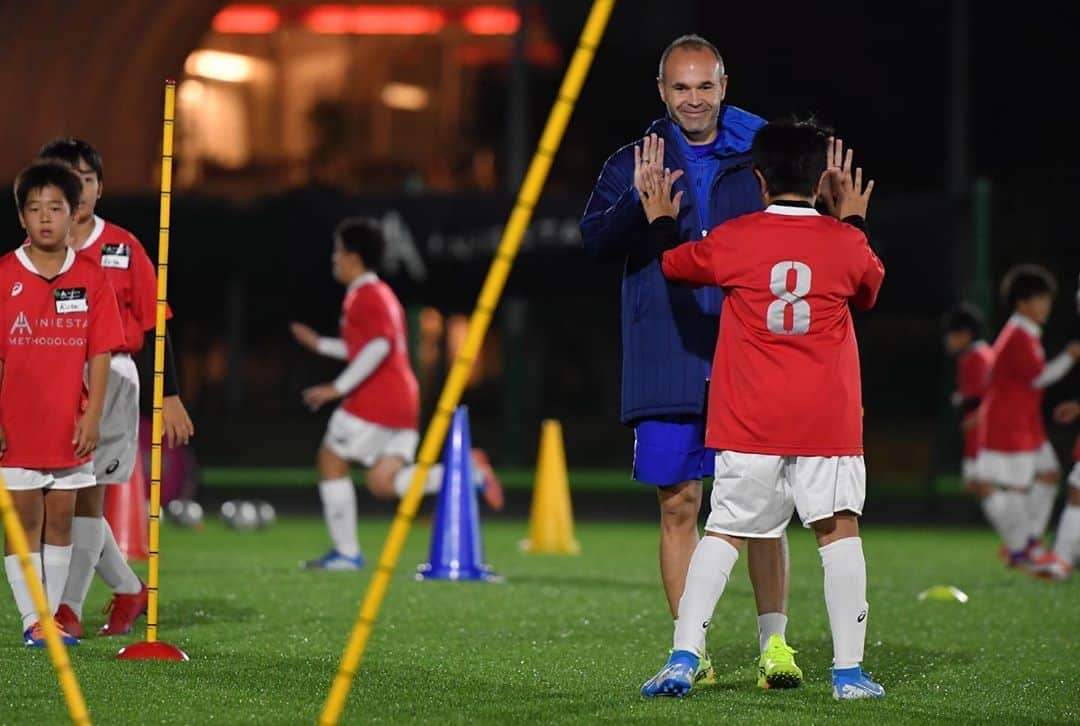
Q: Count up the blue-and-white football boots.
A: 3